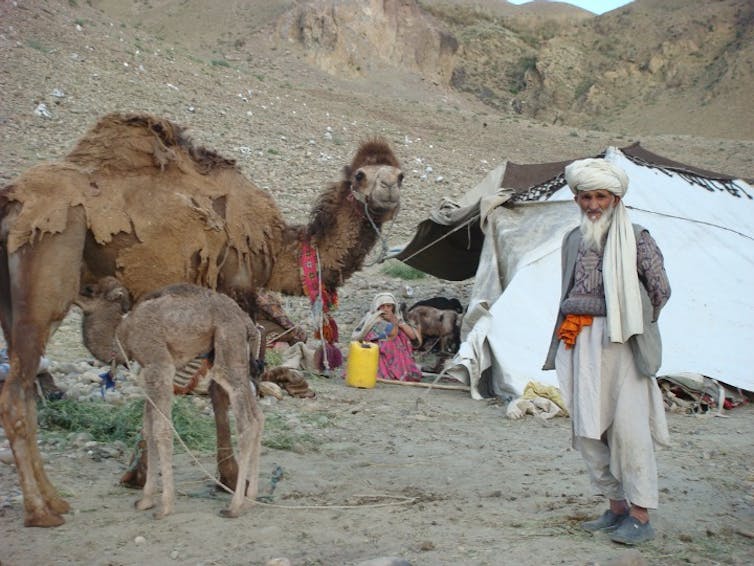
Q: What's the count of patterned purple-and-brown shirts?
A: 1